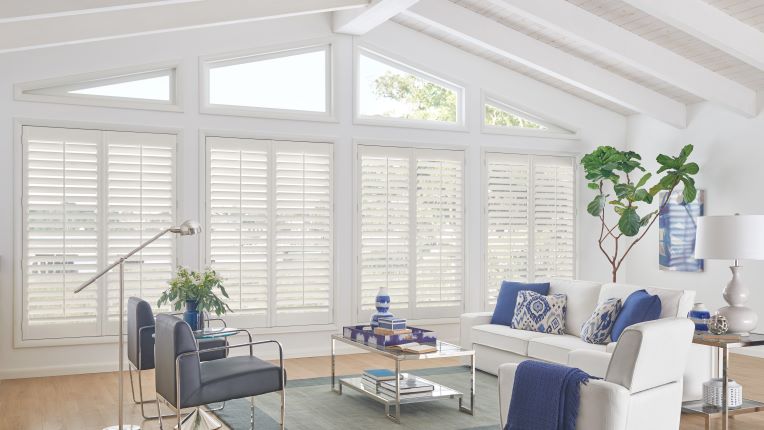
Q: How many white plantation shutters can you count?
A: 8